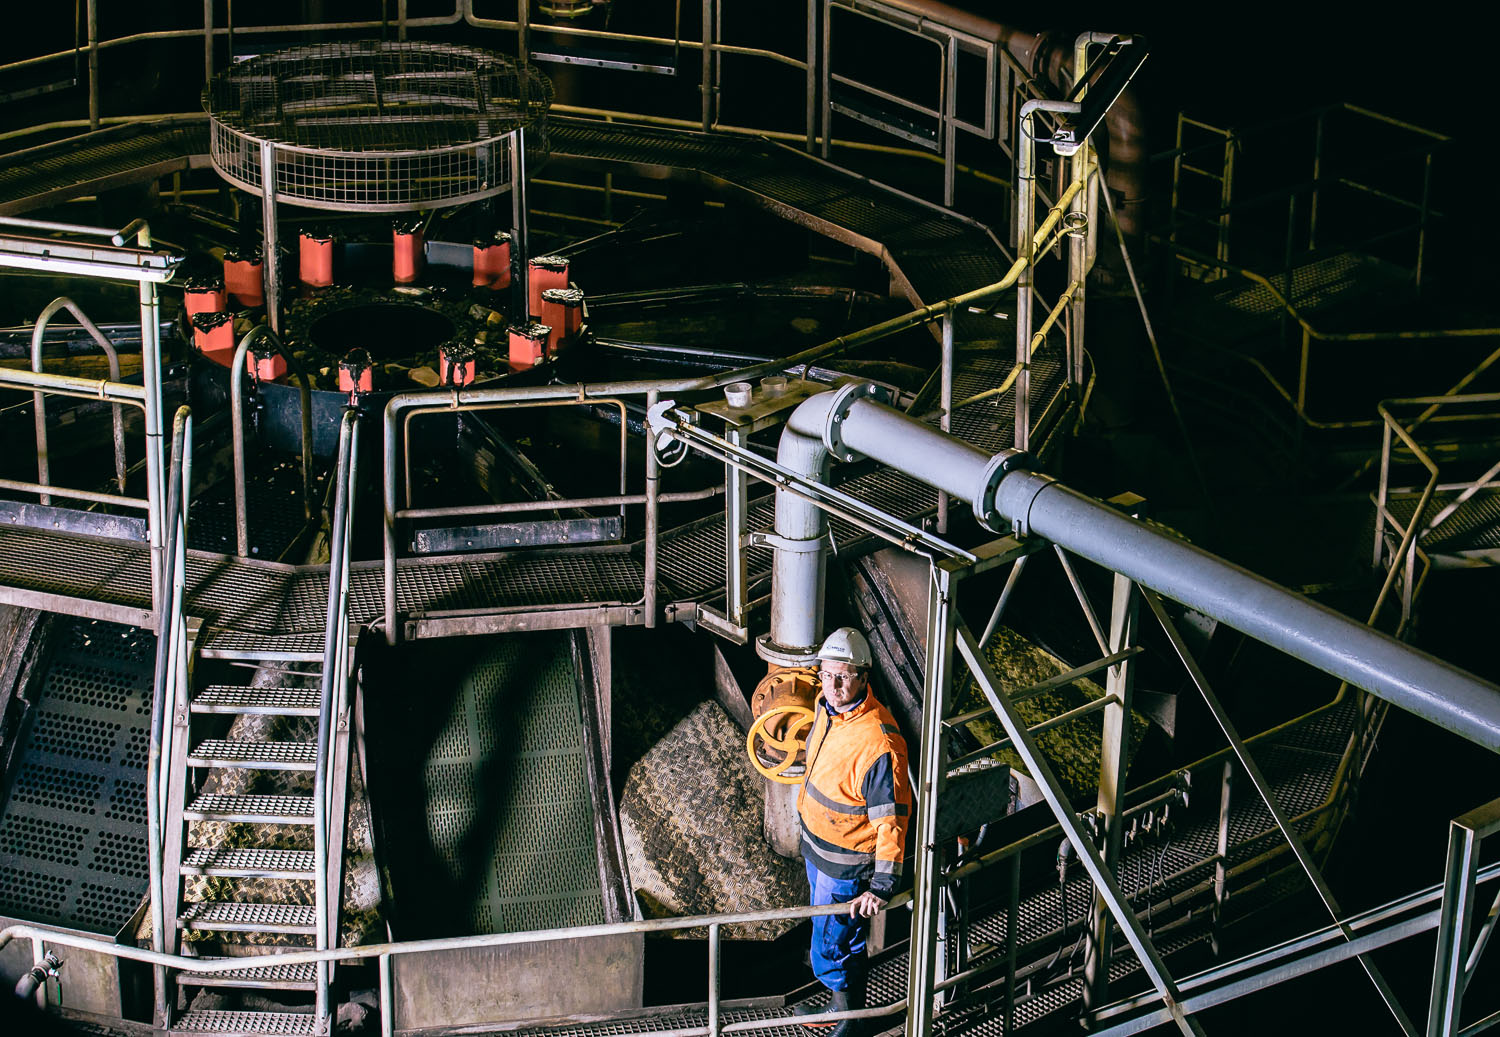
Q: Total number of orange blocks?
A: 12